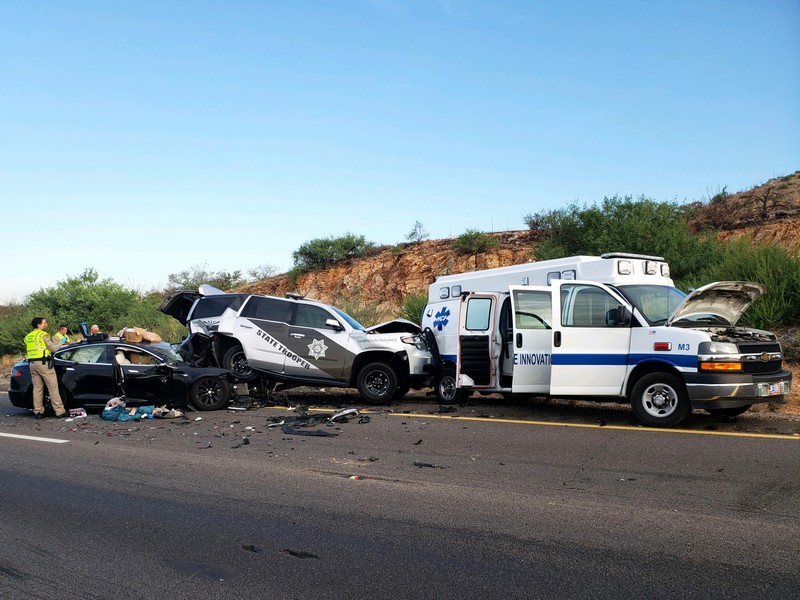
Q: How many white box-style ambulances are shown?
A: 1